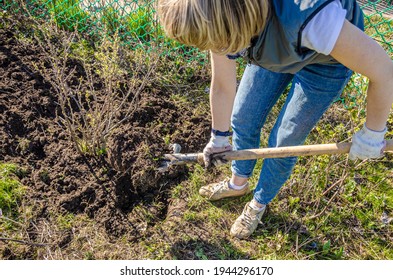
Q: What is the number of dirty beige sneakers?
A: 2